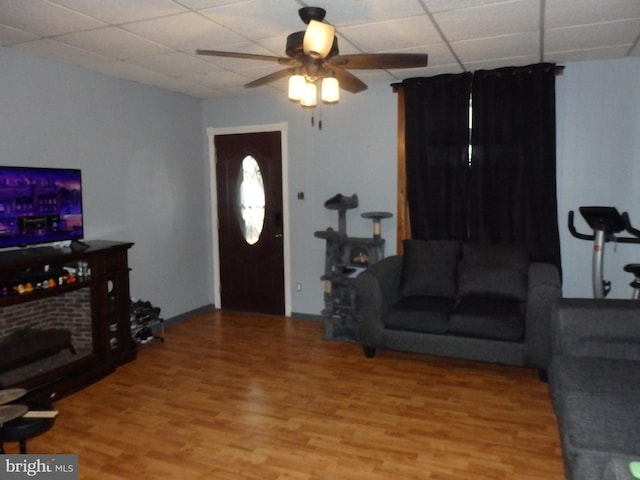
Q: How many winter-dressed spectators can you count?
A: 0